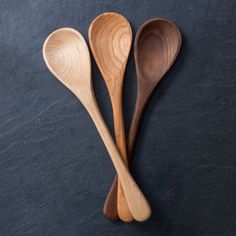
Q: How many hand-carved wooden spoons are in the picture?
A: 3